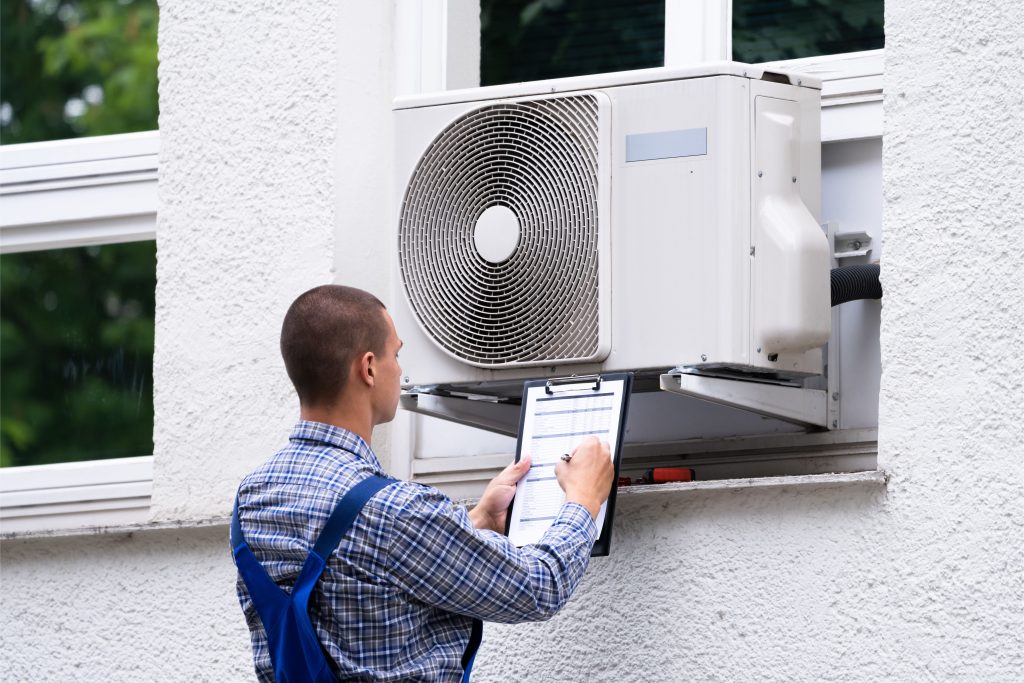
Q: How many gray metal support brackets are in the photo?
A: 2